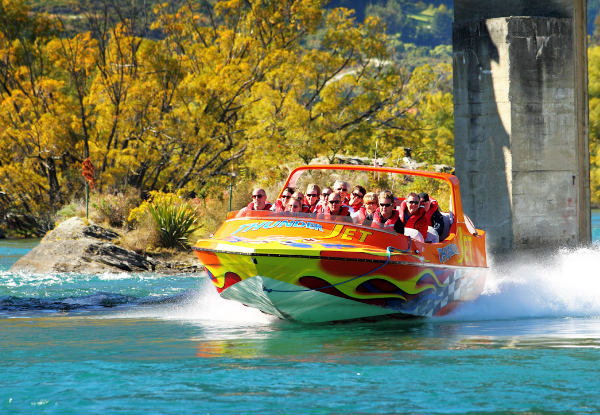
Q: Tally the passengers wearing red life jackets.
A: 13